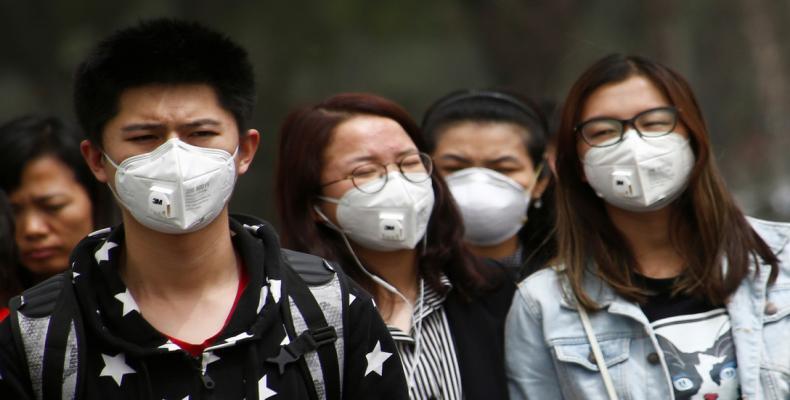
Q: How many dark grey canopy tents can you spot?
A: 0